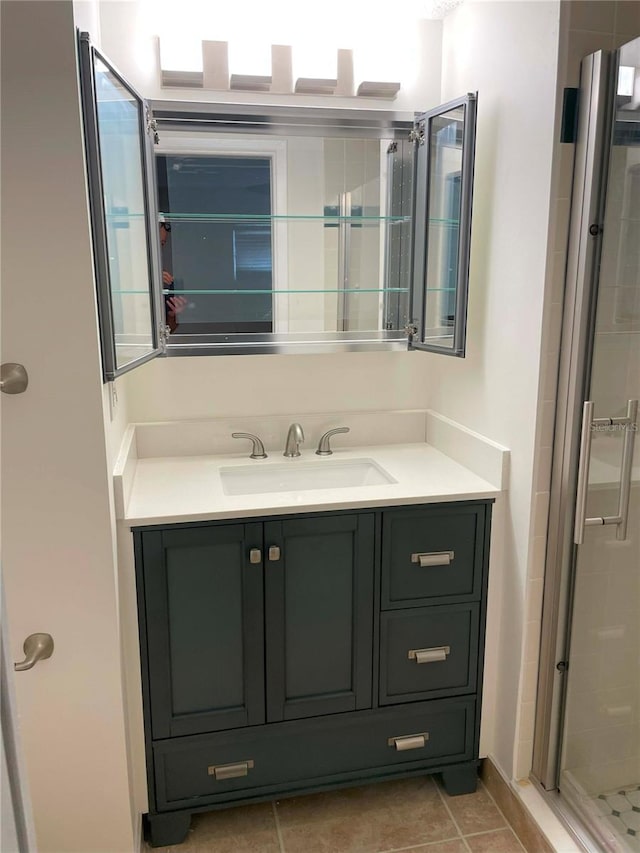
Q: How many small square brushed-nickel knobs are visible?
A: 2